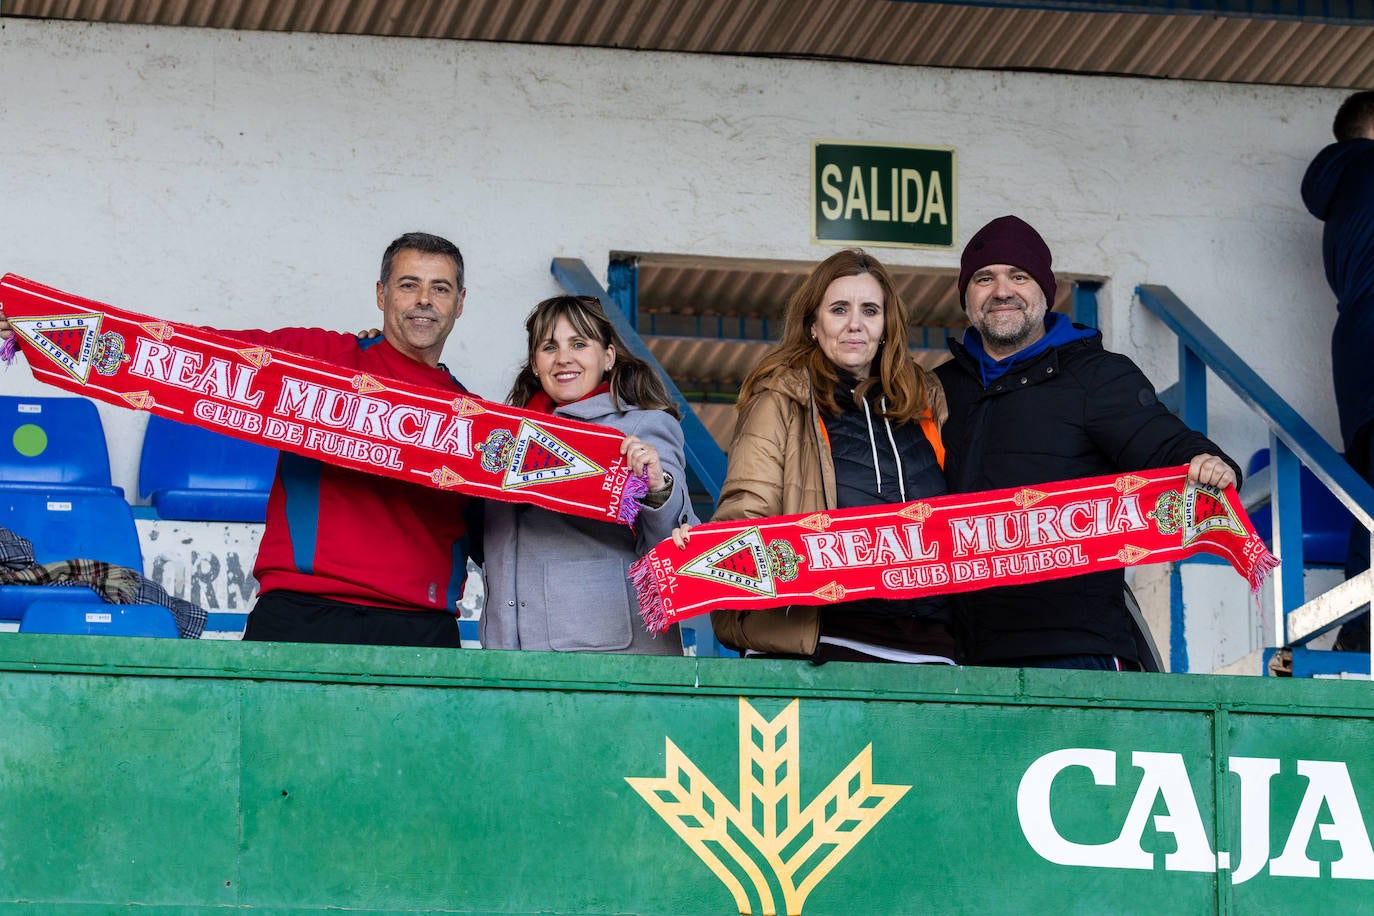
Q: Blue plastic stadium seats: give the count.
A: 5